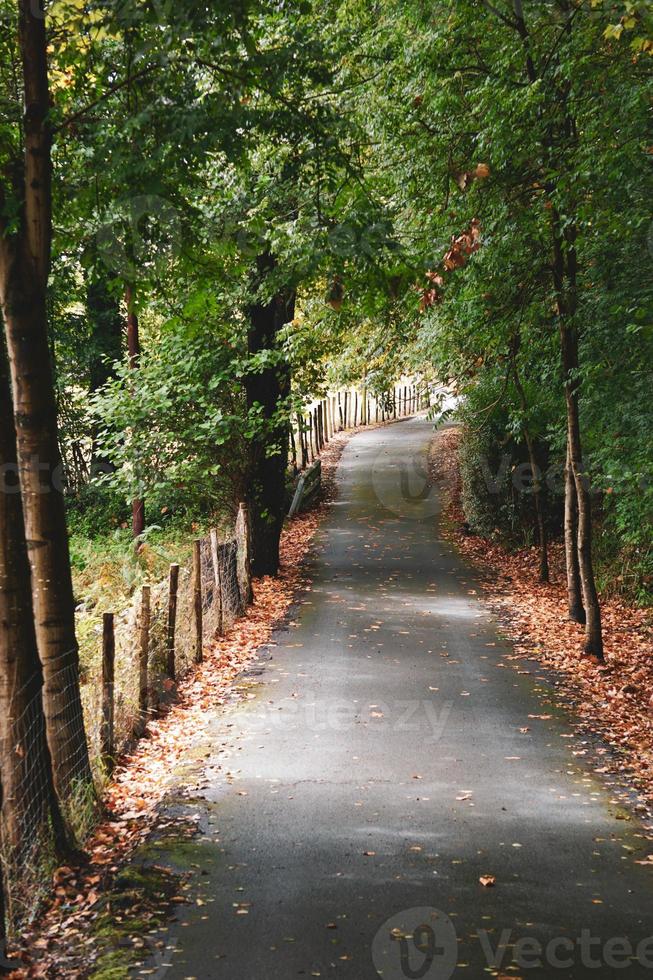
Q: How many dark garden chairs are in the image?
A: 0